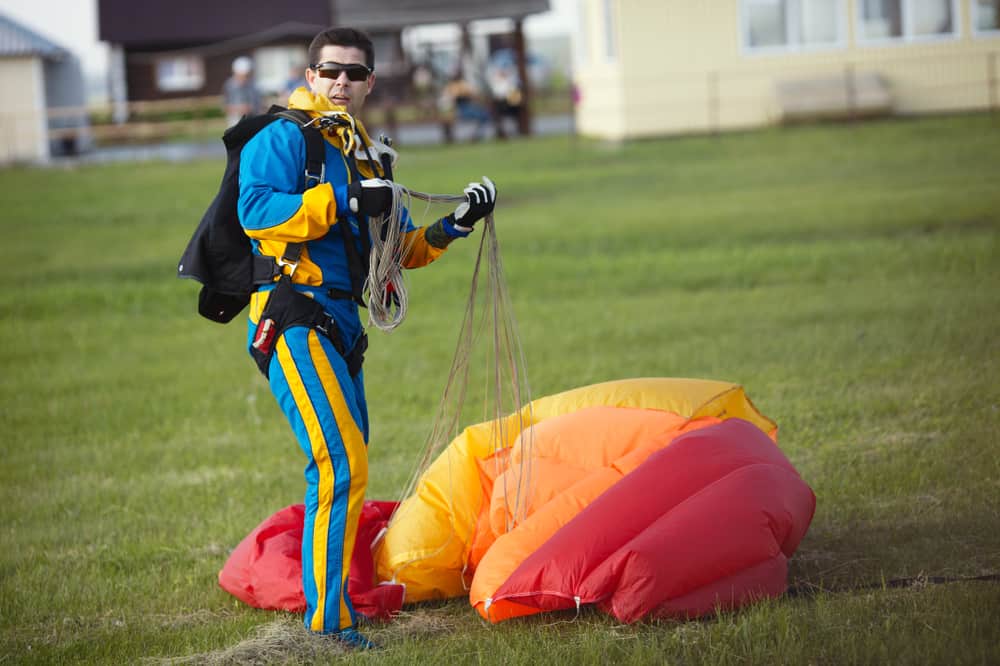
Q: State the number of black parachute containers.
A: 1